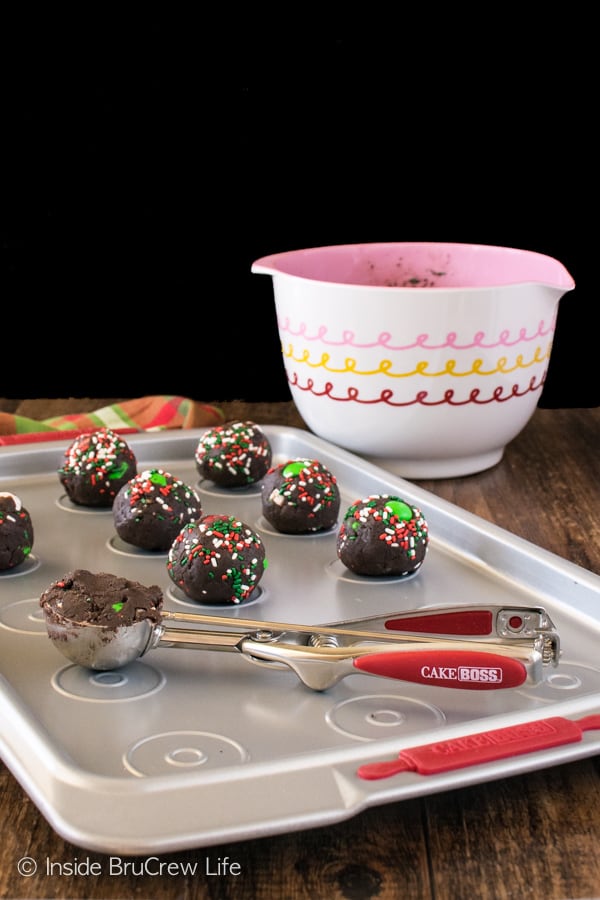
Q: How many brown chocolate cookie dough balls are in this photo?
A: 7